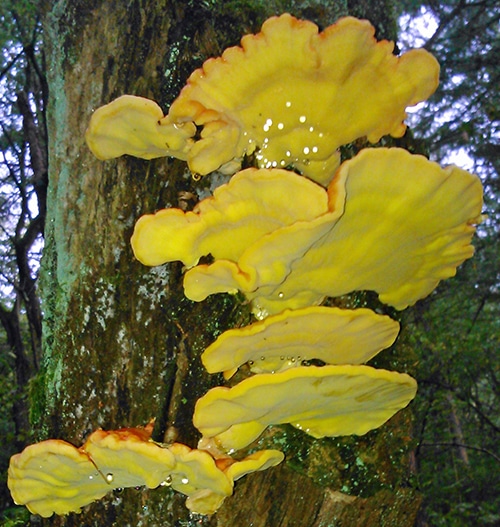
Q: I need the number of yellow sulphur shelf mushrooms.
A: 5